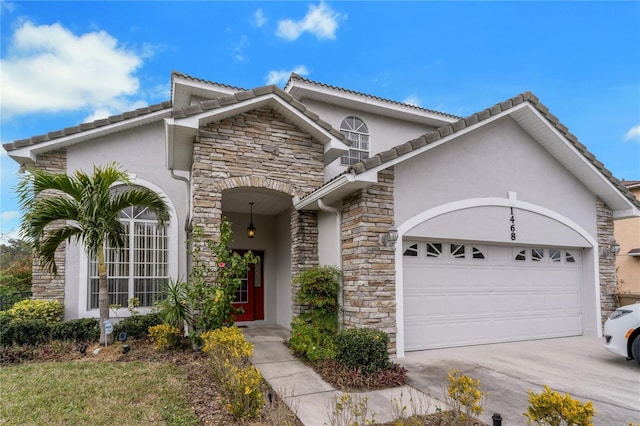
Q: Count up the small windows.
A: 8